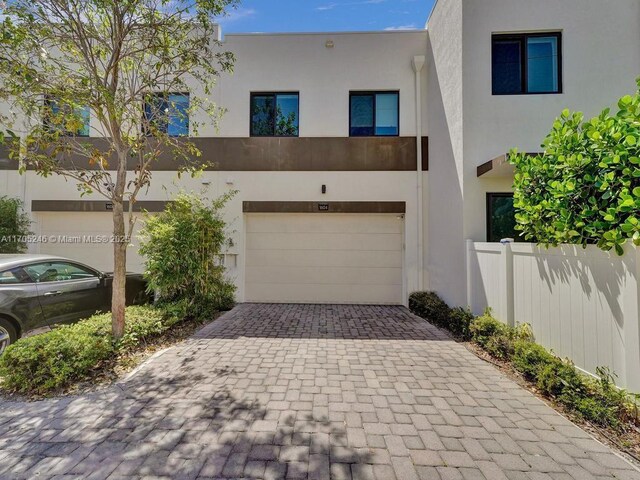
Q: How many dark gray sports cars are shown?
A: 1